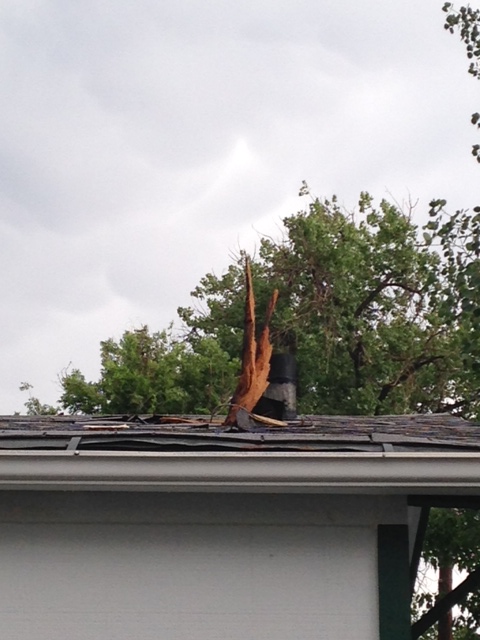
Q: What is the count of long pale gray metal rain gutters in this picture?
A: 1